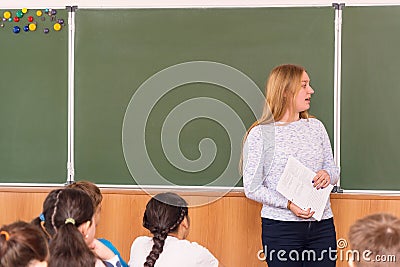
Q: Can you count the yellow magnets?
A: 5